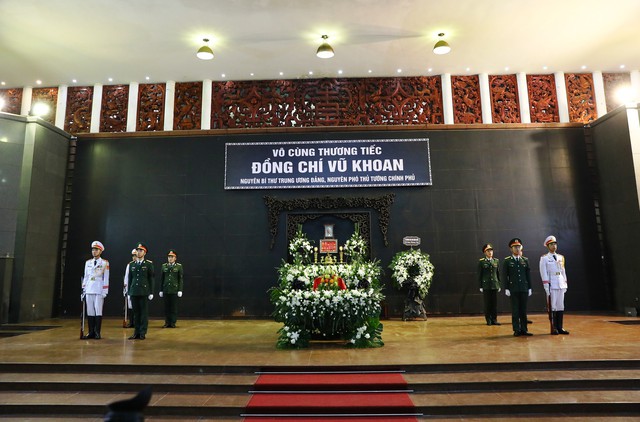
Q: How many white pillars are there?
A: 12